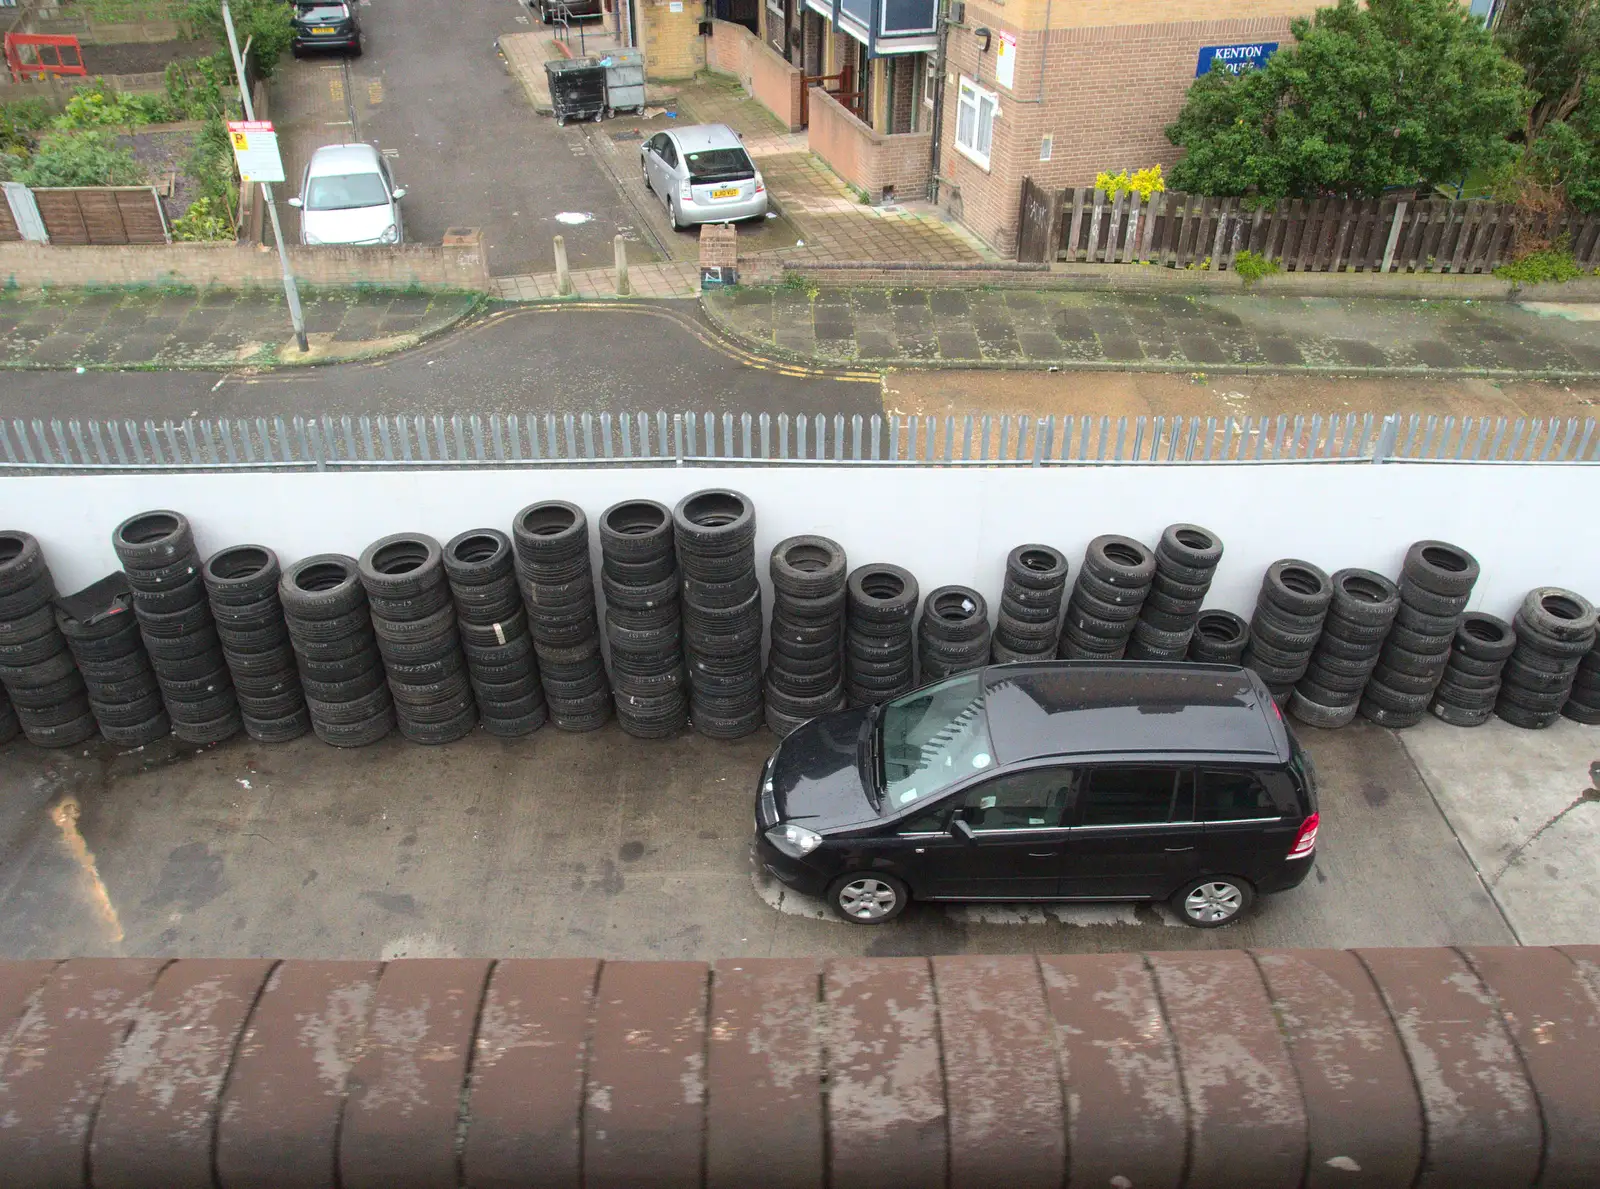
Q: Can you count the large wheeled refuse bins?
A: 2